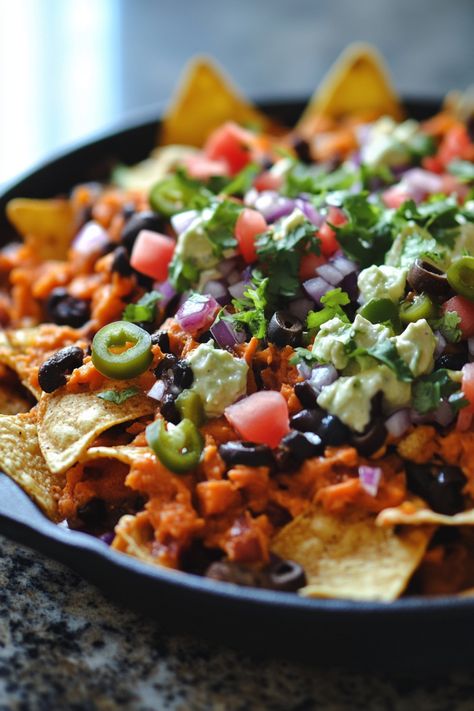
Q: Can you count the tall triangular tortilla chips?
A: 2